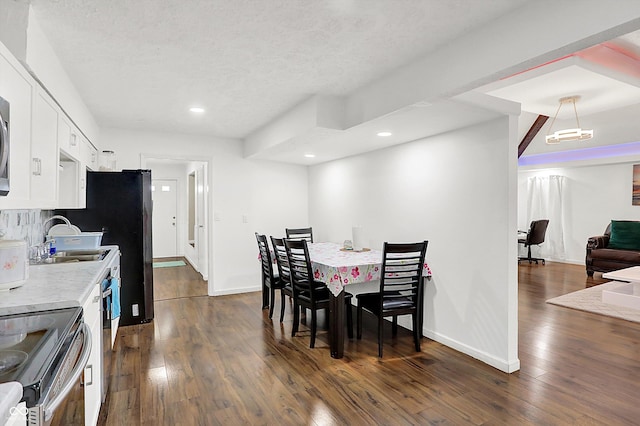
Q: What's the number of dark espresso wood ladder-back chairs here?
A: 5